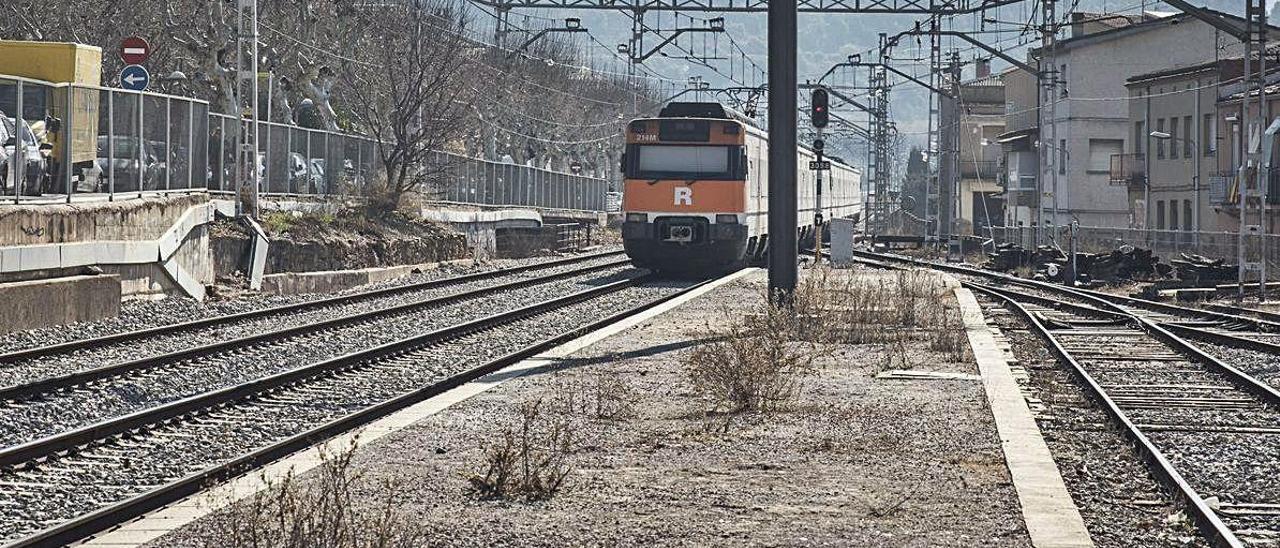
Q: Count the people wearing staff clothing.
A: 0